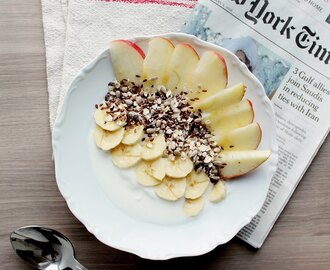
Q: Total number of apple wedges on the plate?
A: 8